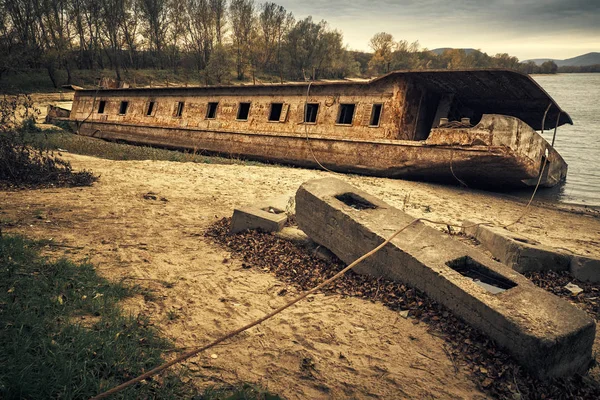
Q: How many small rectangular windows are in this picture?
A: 10